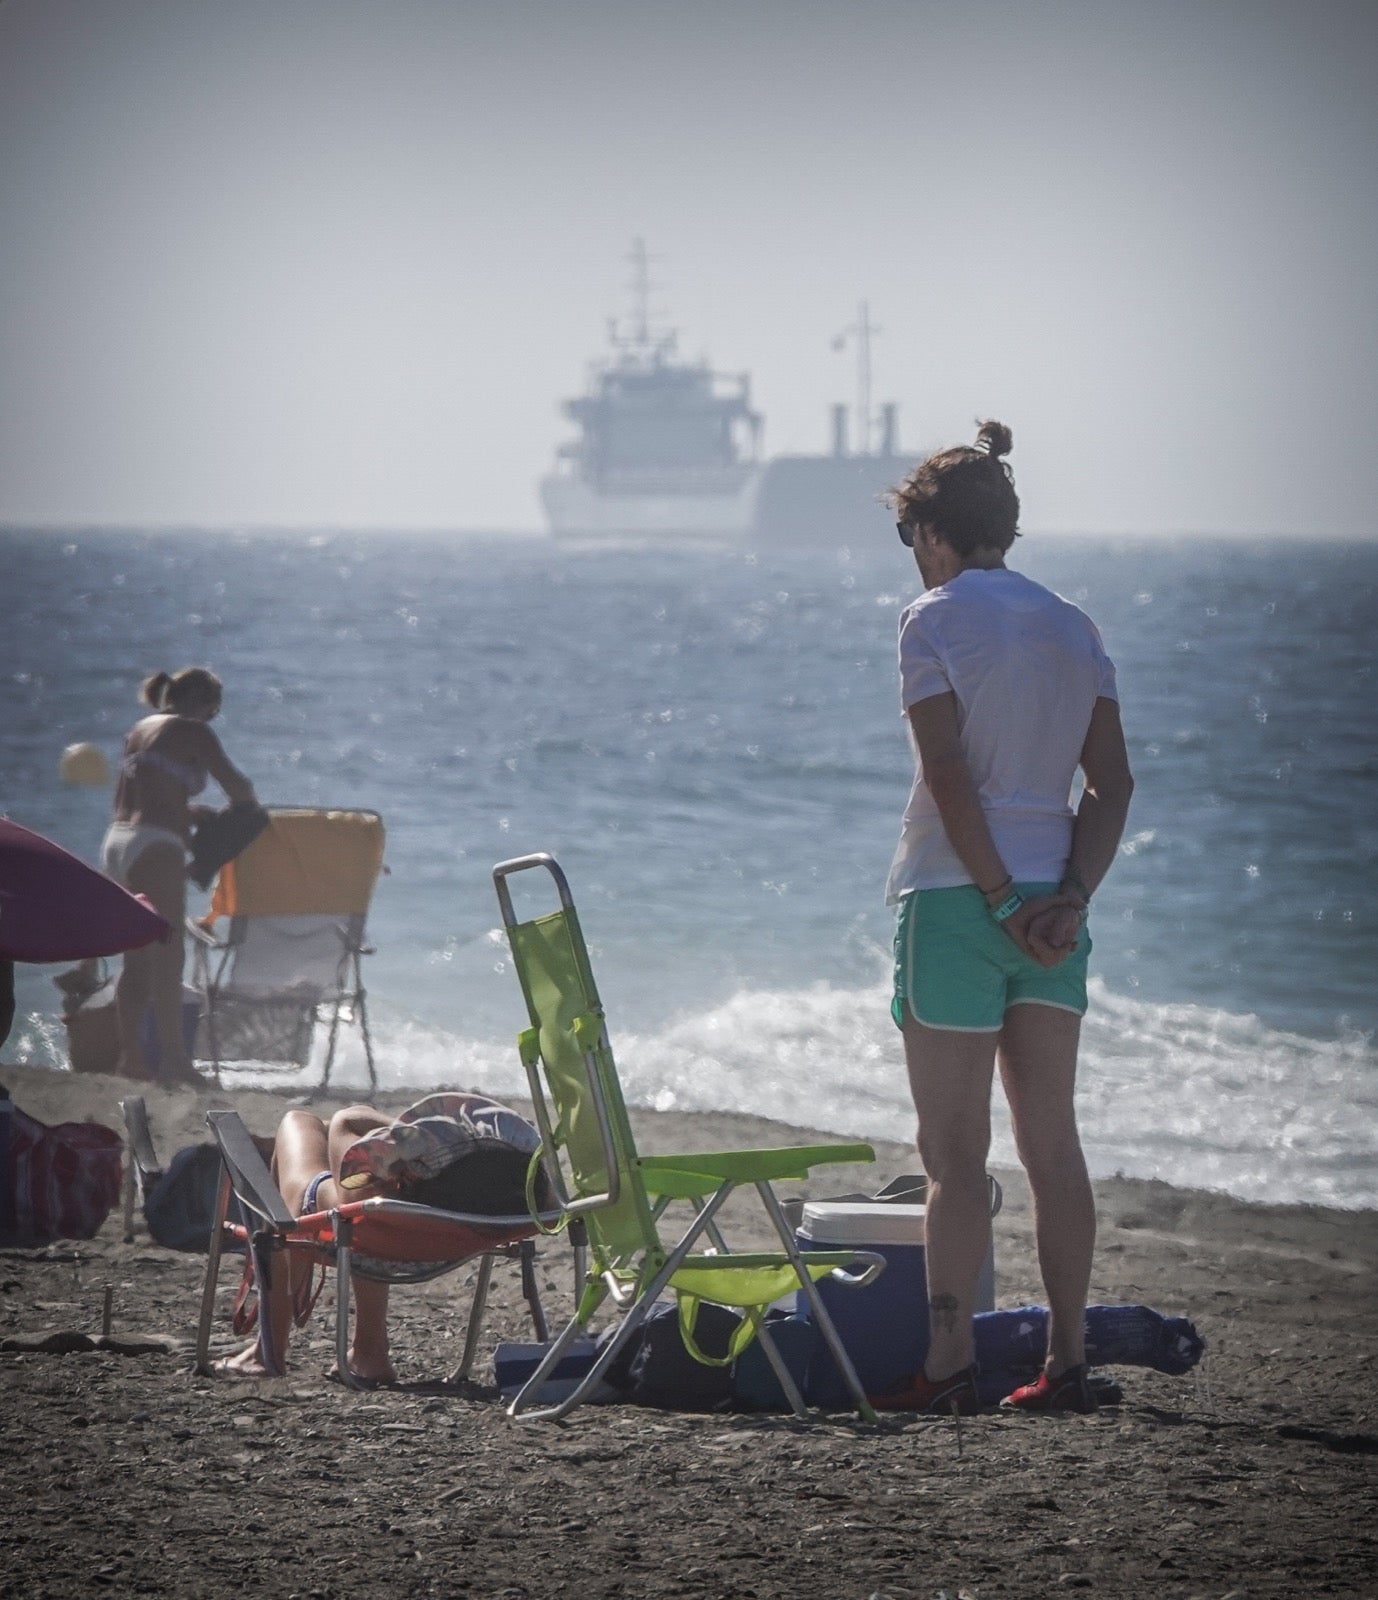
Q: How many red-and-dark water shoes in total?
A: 2